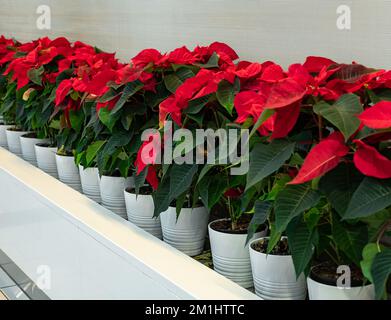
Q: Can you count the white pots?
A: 12